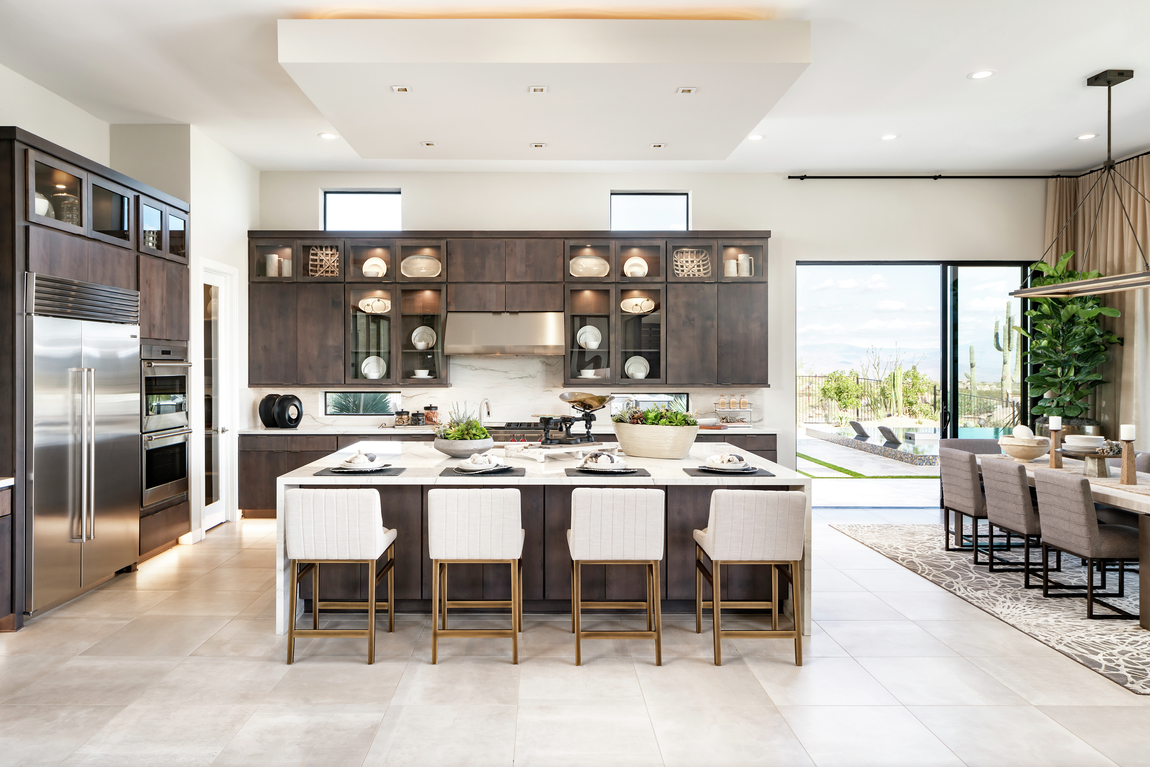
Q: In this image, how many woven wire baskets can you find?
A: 2